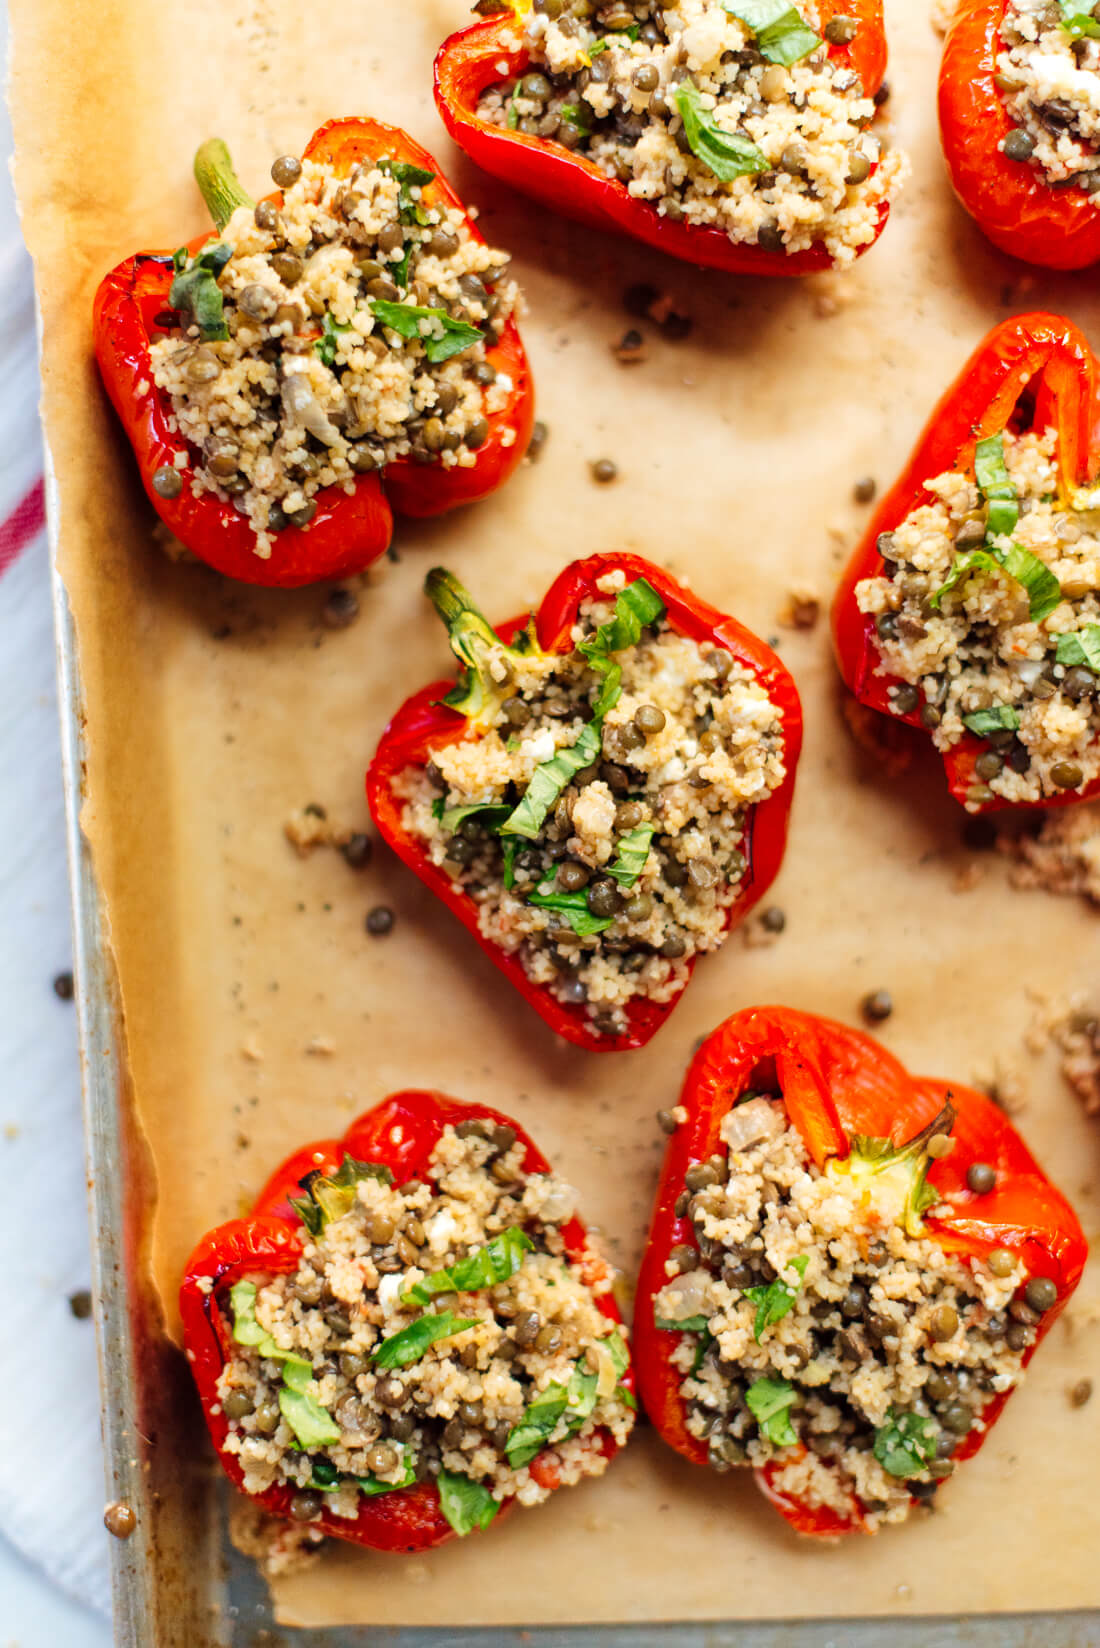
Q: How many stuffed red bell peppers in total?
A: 7